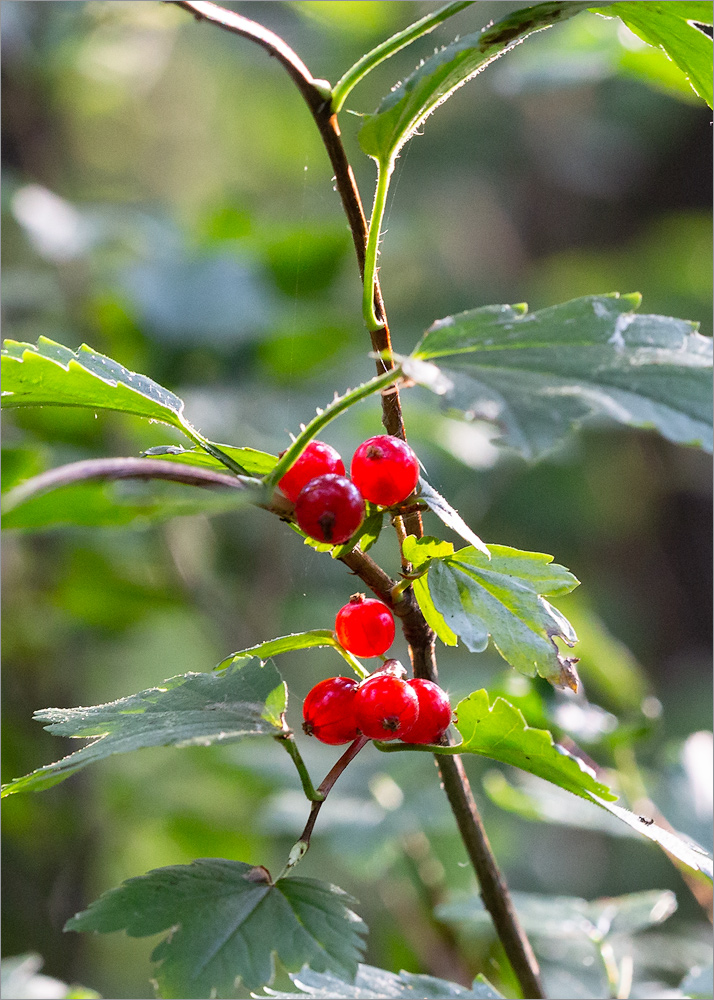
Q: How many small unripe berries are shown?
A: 0